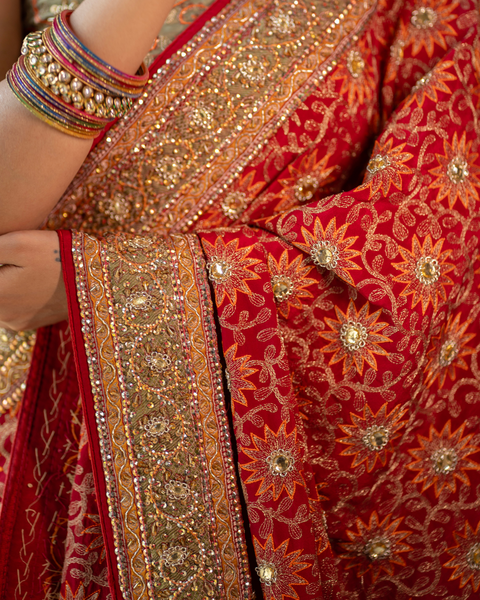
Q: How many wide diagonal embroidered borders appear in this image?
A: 2